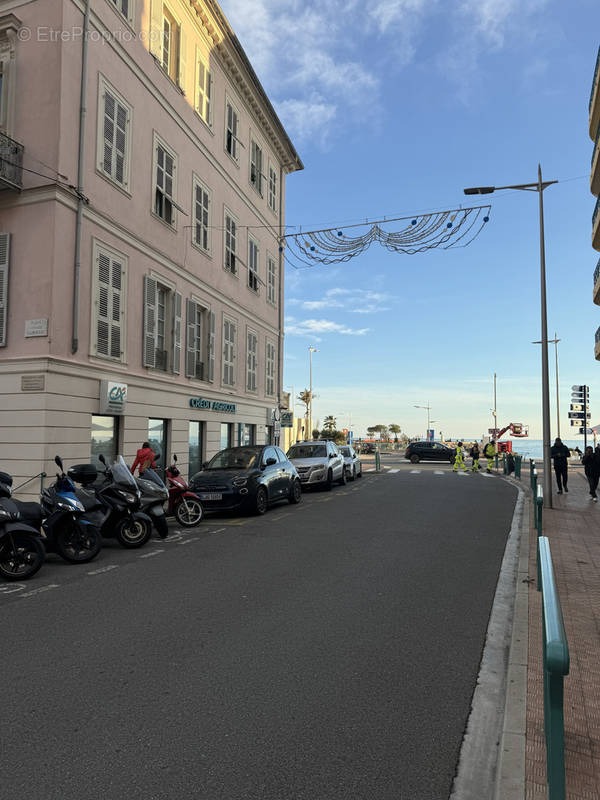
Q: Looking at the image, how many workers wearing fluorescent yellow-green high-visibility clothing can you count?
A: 3